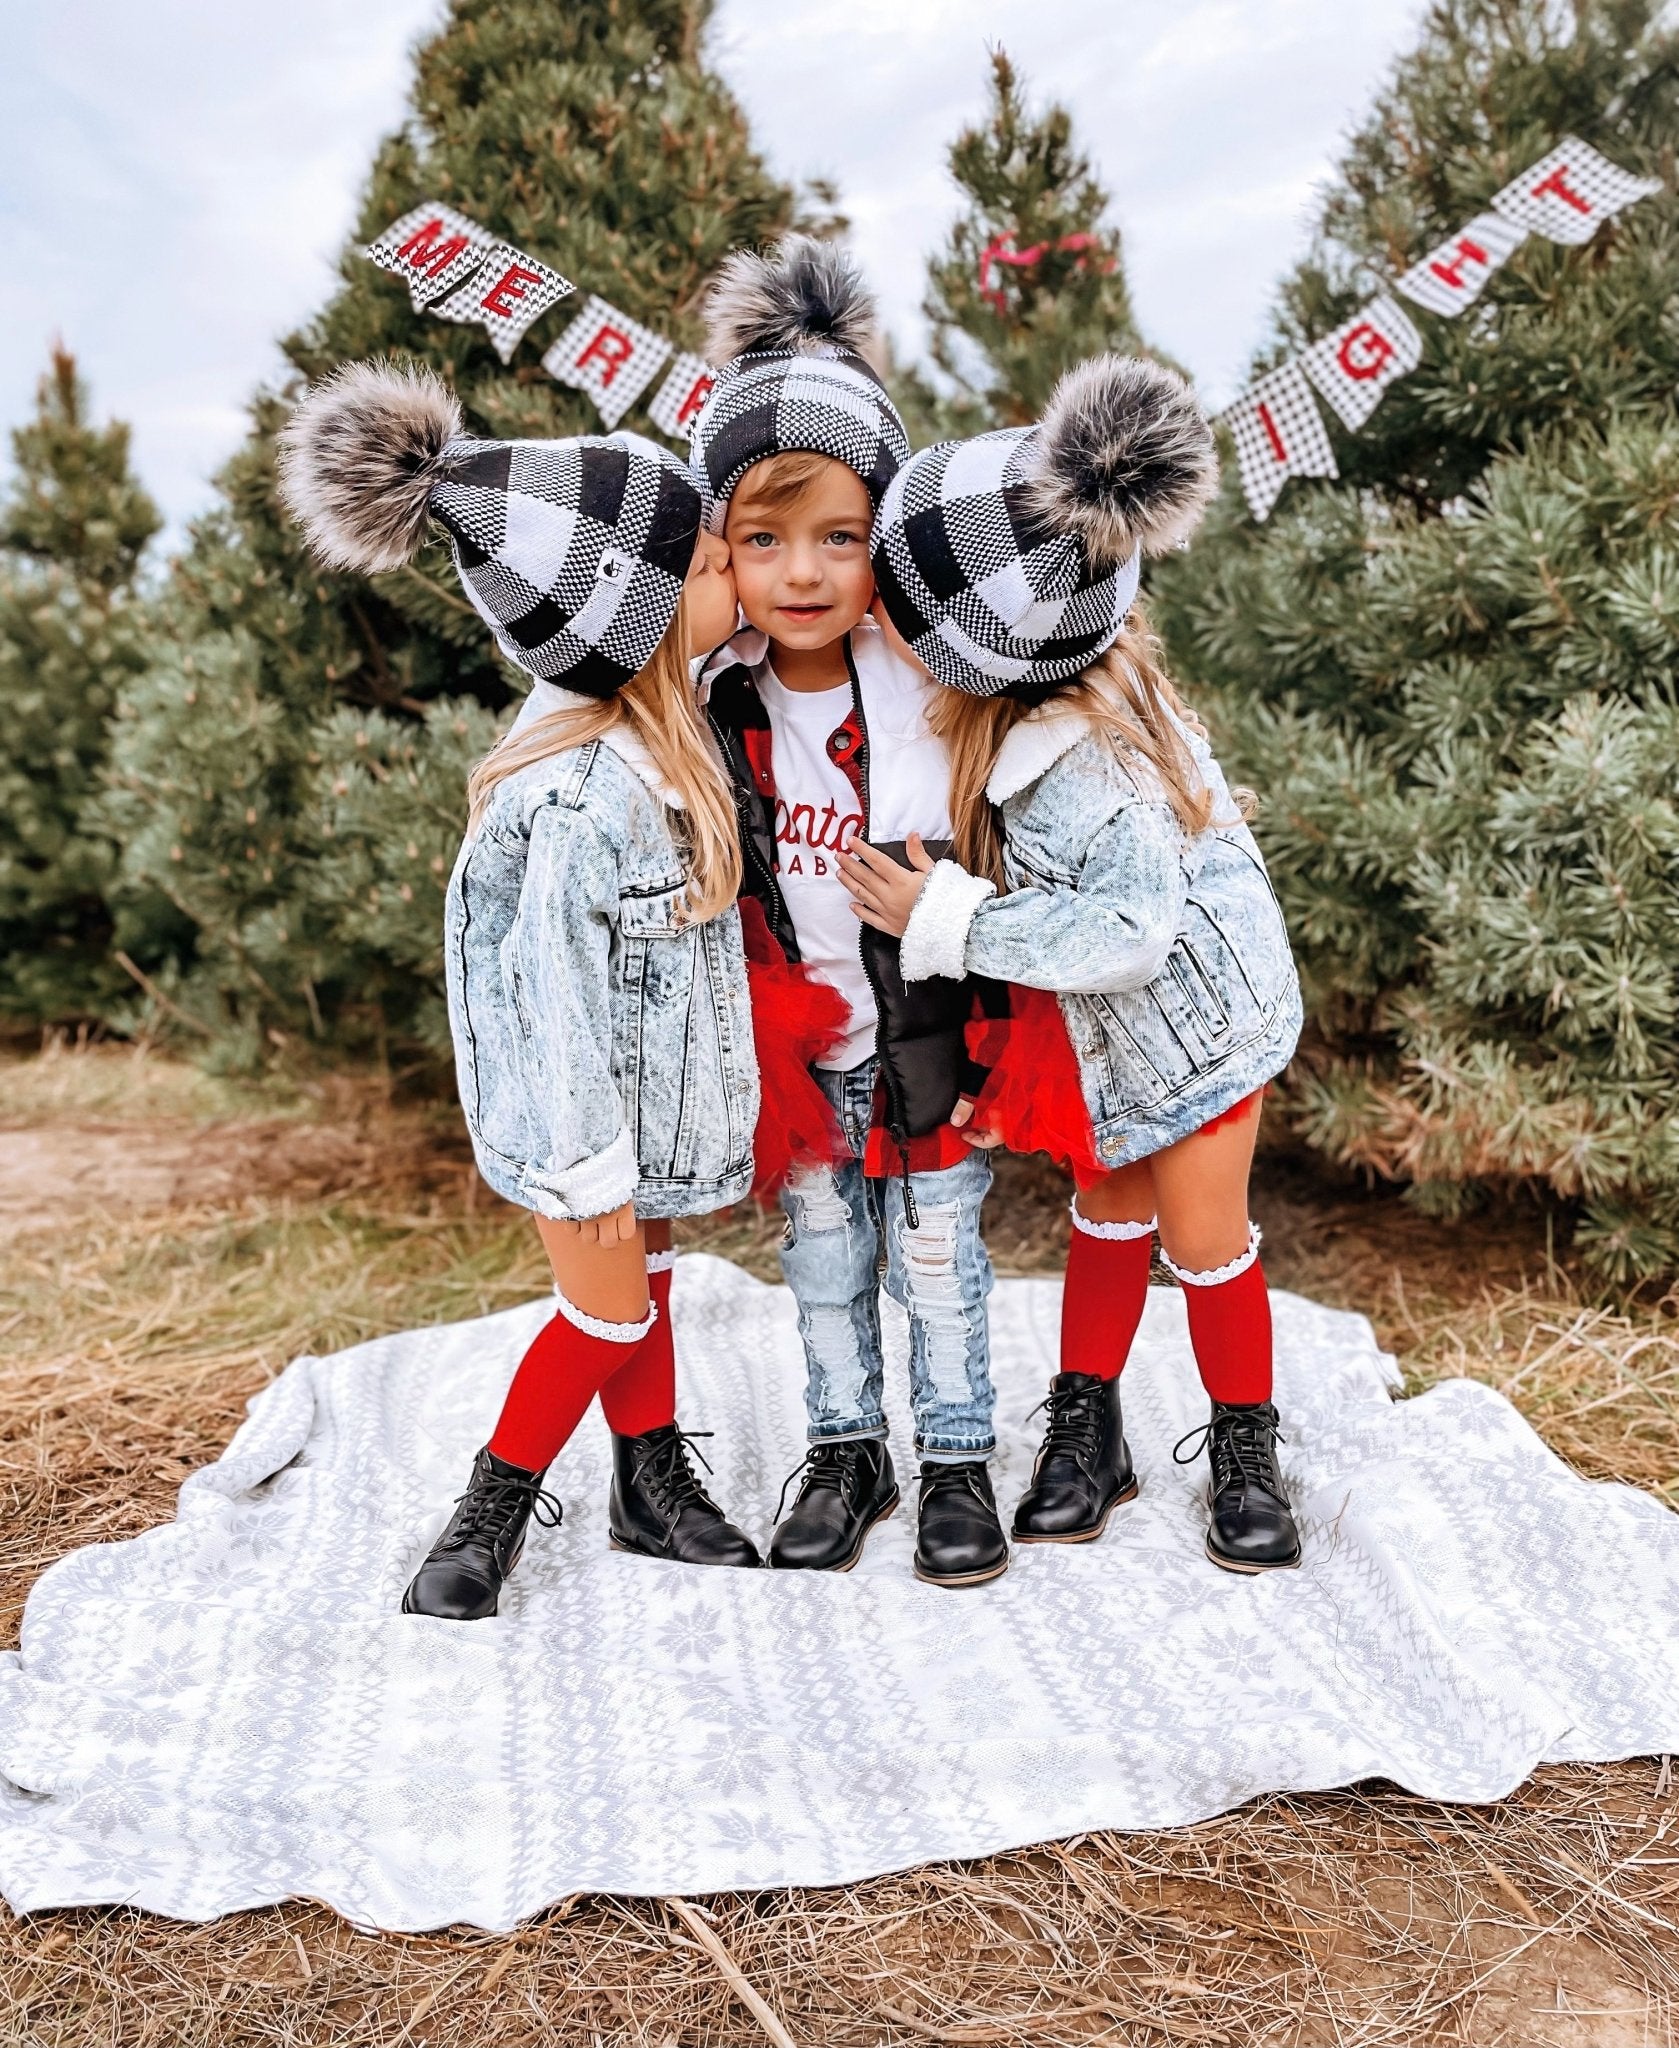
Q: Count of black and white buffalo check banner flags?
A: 8